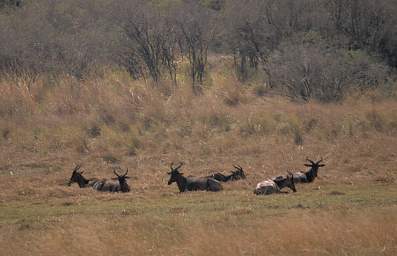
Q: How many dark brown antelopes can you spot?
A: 6